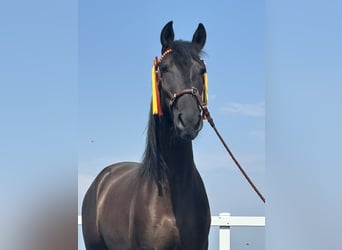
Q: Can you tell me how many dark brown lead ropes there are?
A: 1